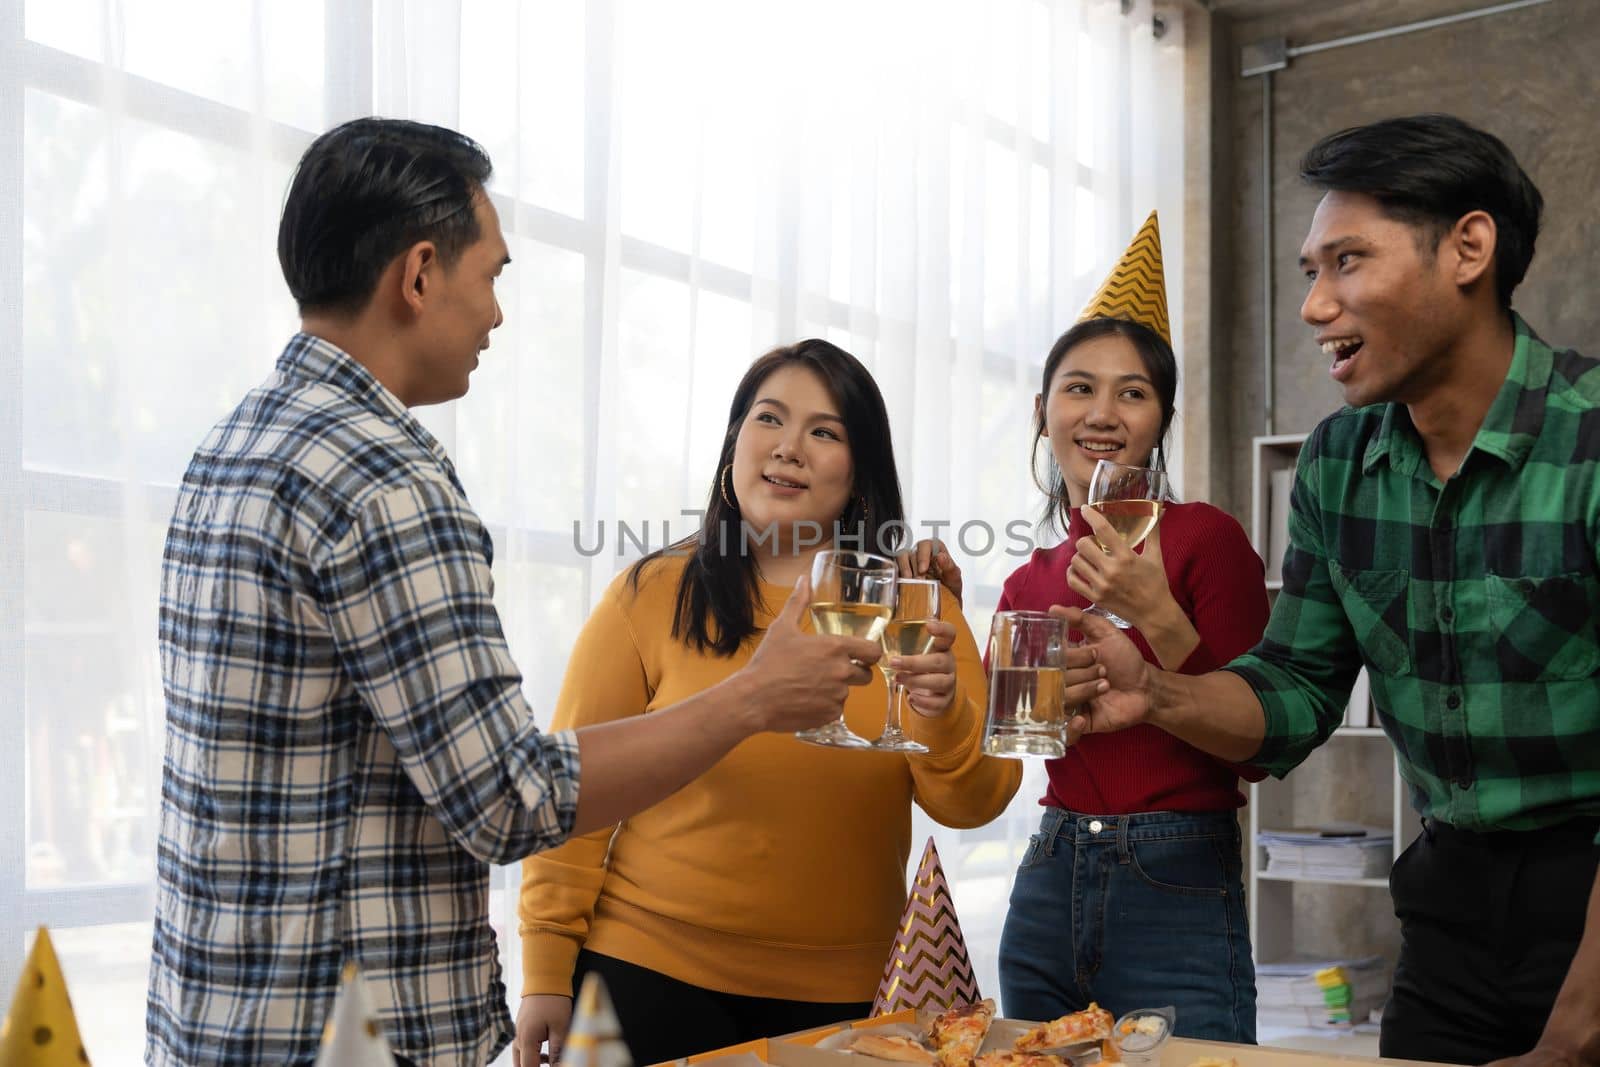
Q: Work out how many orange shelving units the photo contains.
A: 0